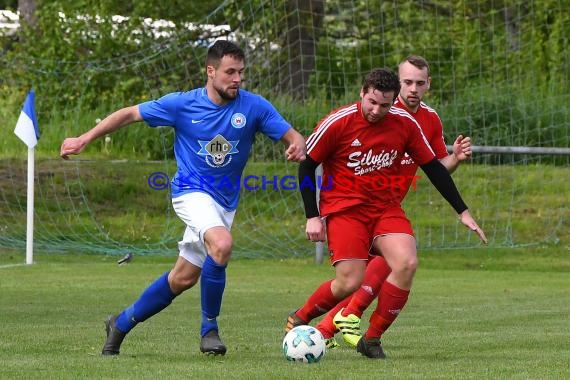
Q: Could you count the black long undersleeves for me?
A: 2